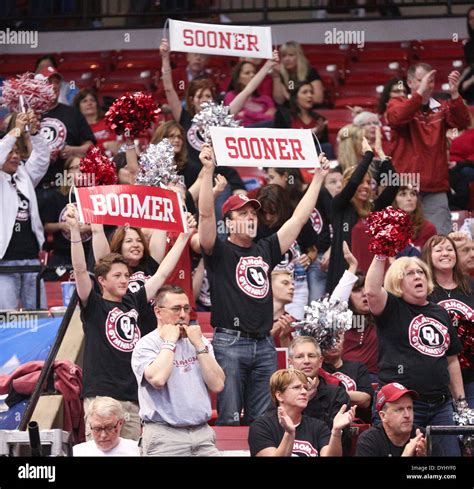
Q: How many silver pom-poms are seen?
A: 4